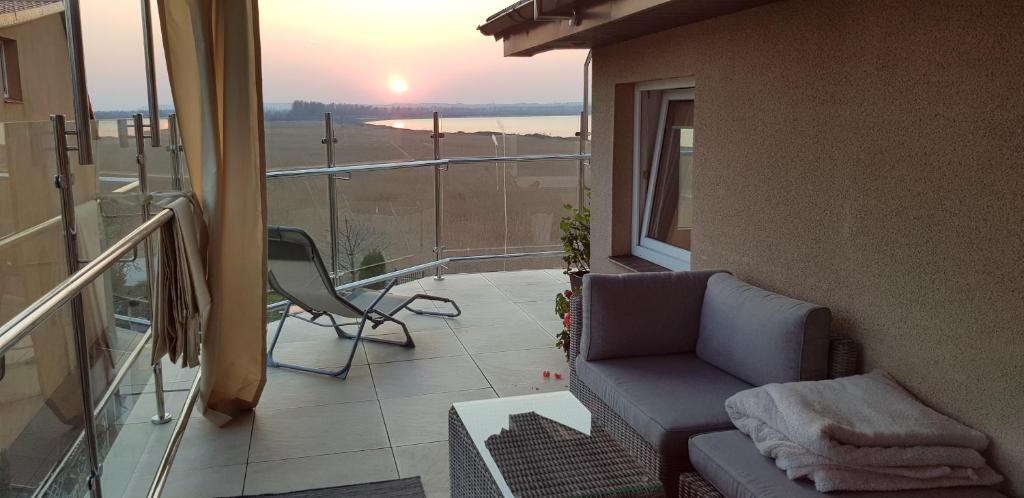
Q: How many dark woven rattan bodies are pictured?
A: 3